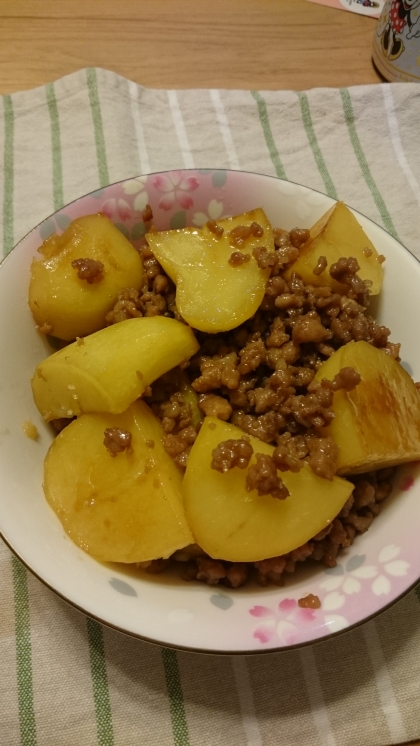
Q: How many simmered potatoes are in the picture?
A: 7